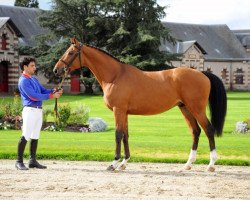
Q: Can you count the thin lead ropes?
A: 1